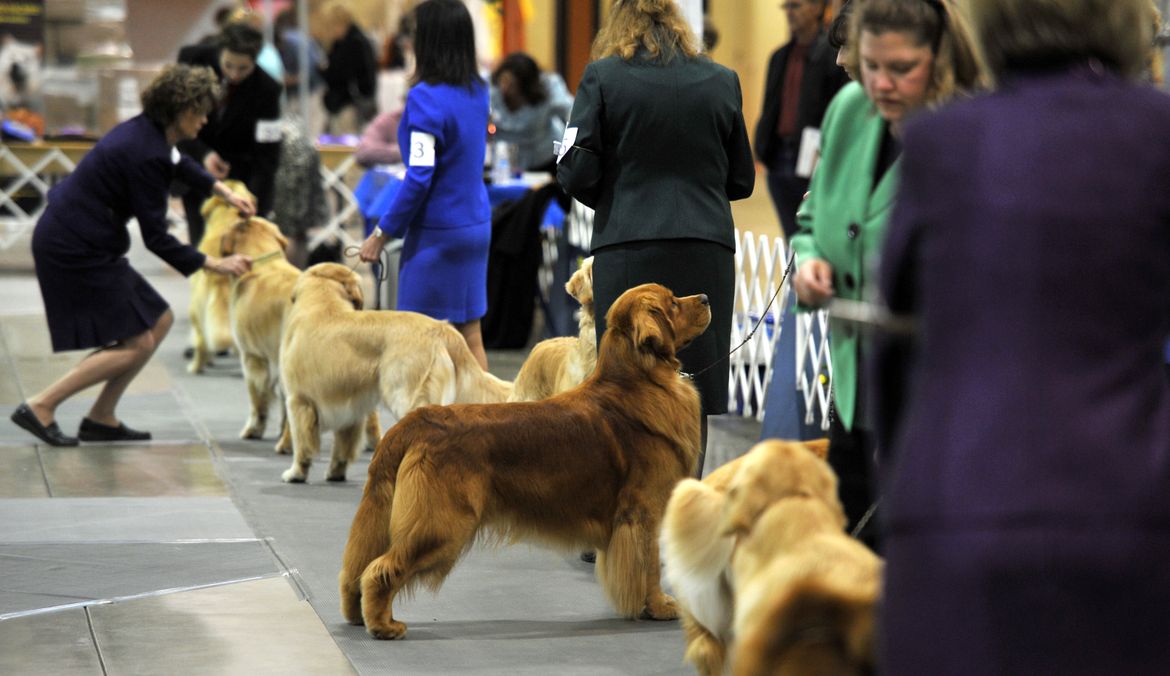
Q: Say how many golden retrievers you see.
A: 7